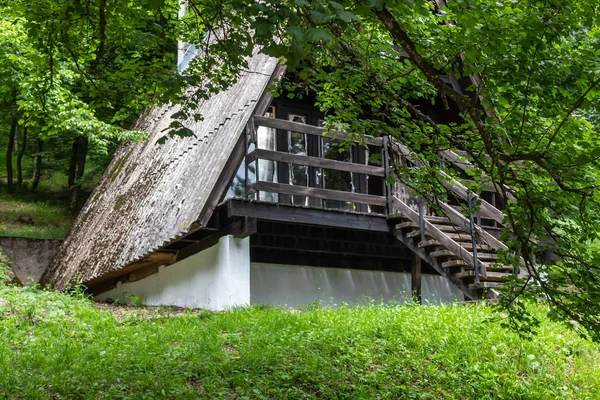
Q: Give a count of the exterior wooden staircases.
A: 1